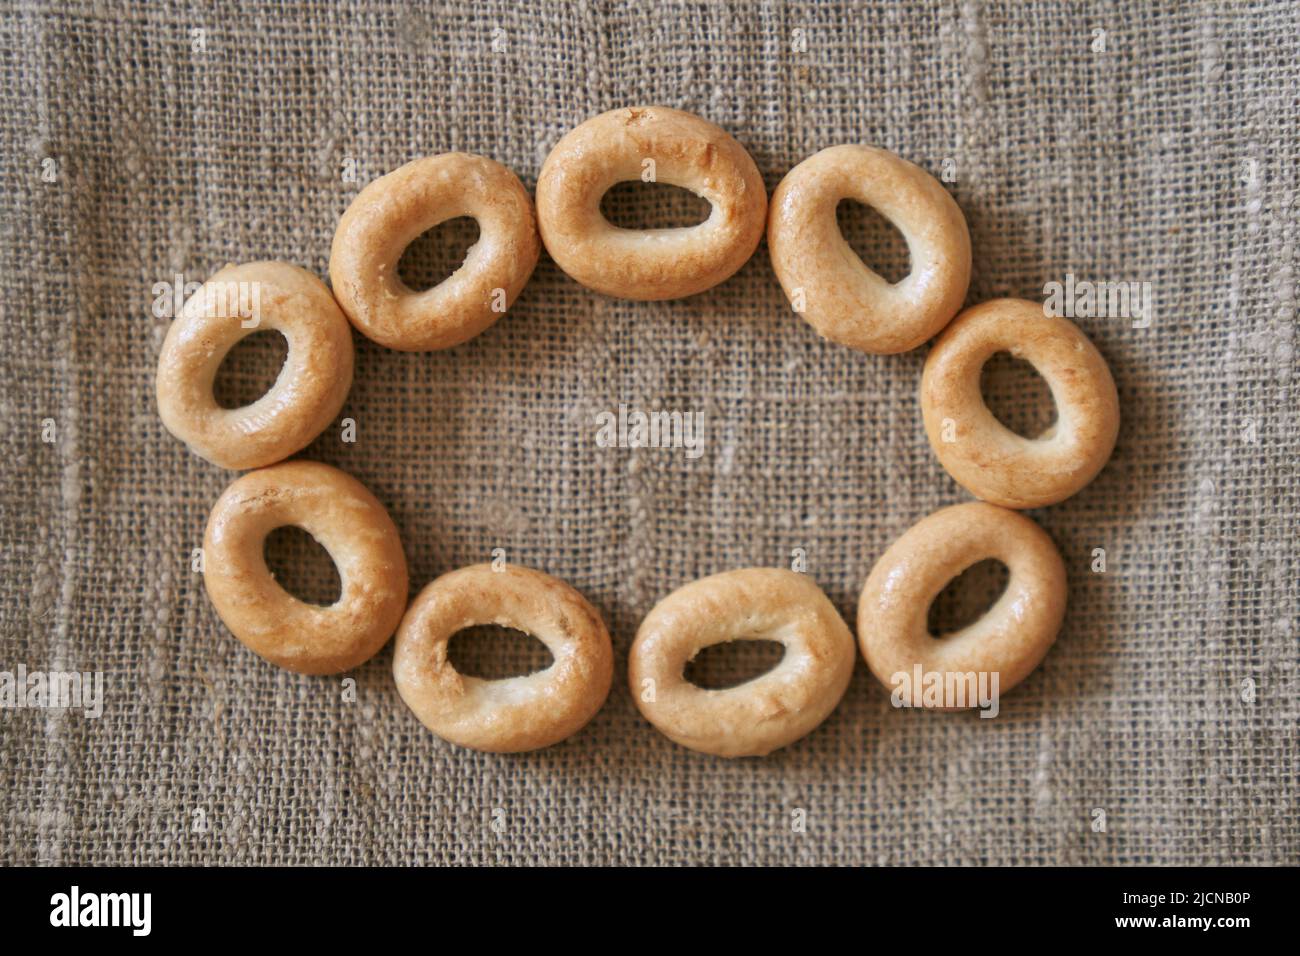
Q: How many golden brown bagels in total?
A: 9